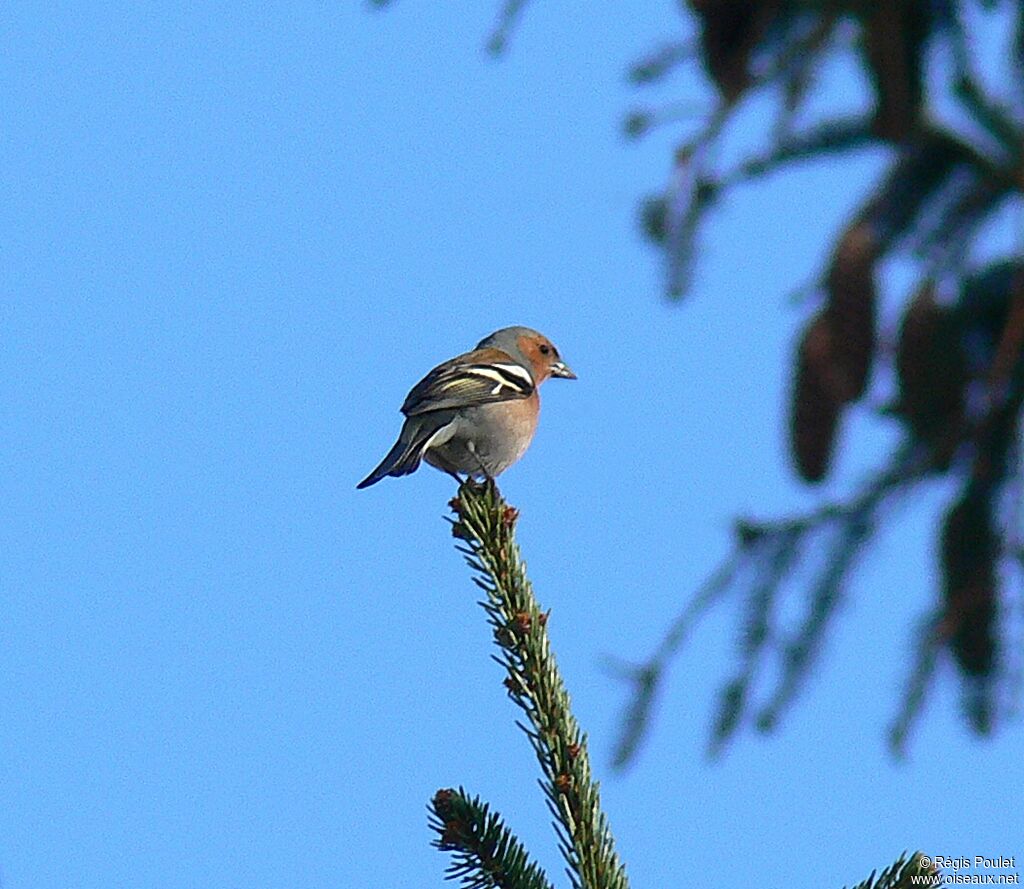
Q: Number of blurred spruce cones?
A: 6